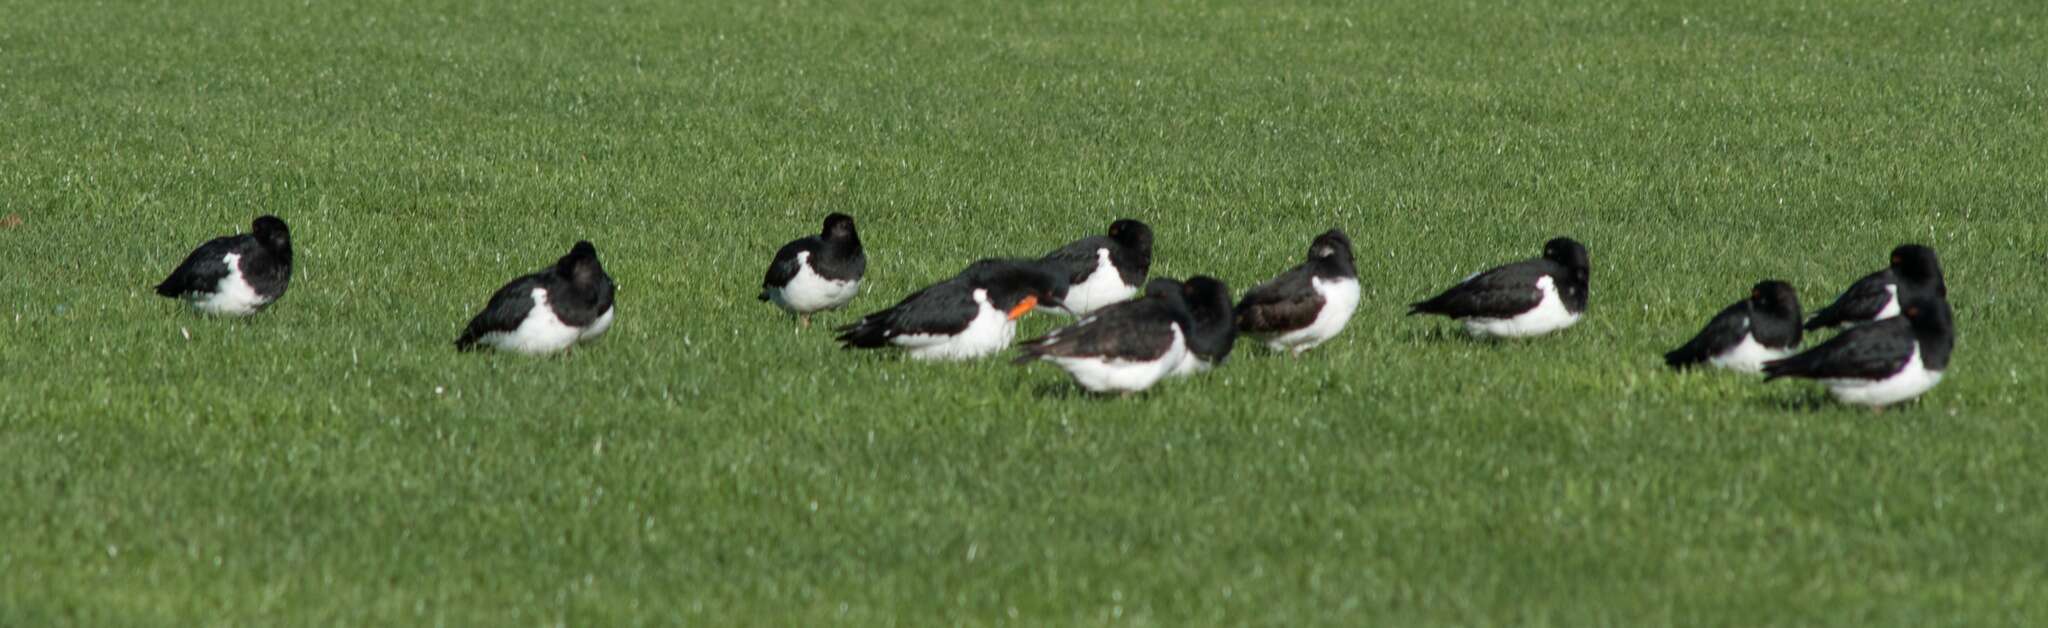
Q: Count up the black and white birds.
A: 12